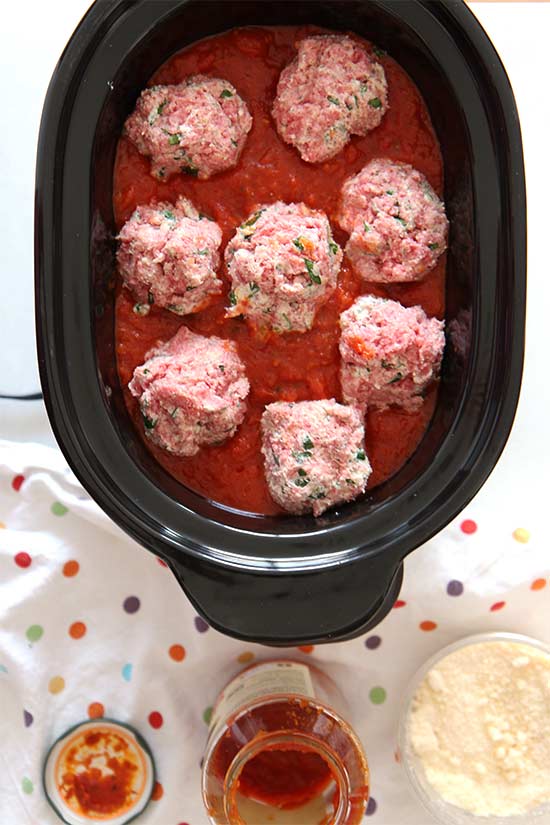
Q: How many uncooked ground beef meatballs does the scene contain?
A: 8